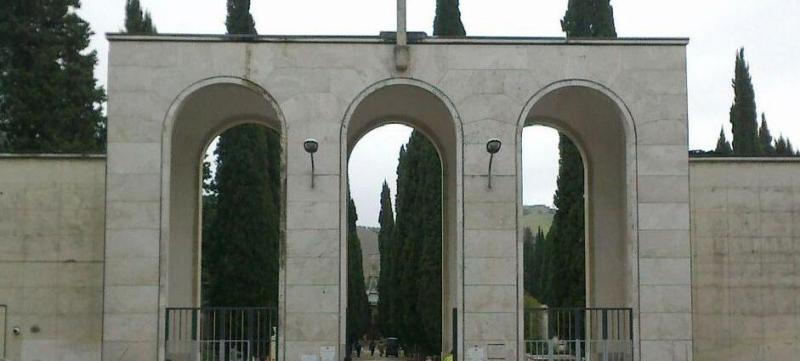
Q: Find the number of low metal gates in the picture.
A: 2